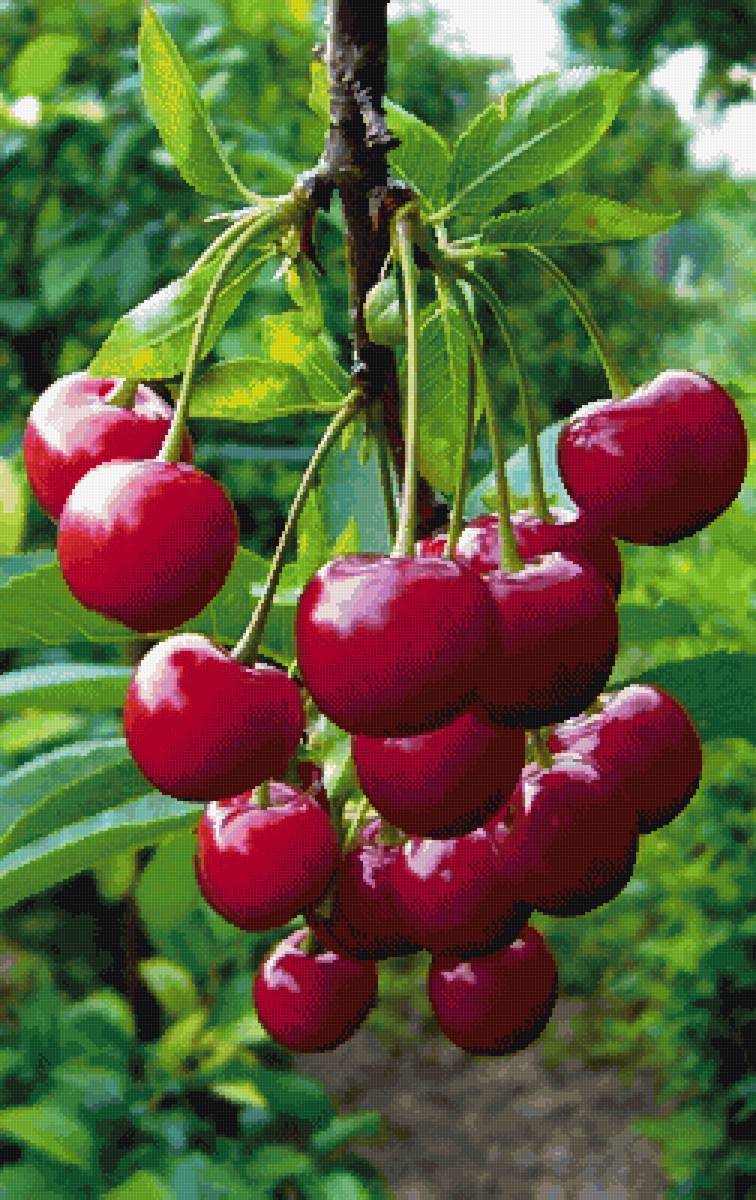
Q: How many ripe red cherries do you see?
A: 15